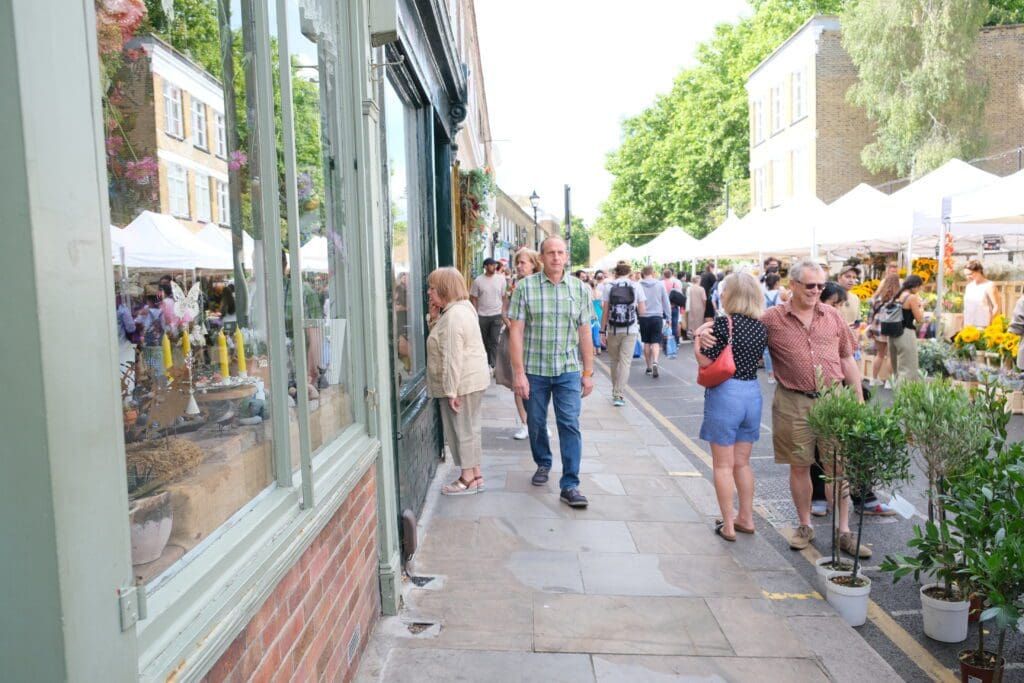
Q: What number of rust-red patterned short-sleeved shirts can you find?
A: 1